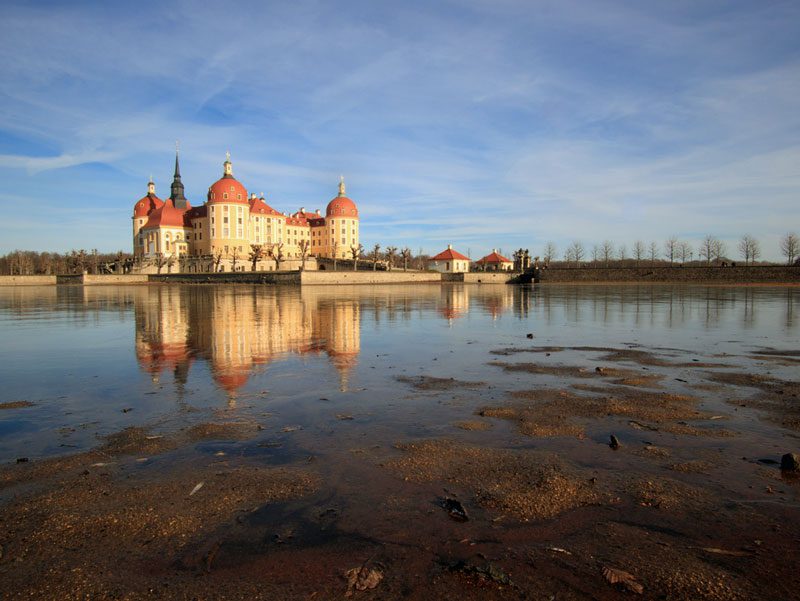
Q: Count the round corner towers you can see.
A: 3